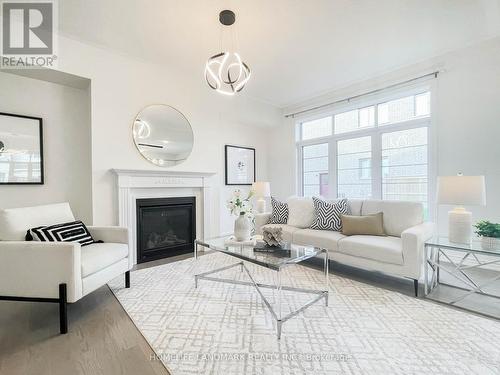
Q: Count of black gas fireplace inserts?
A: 1